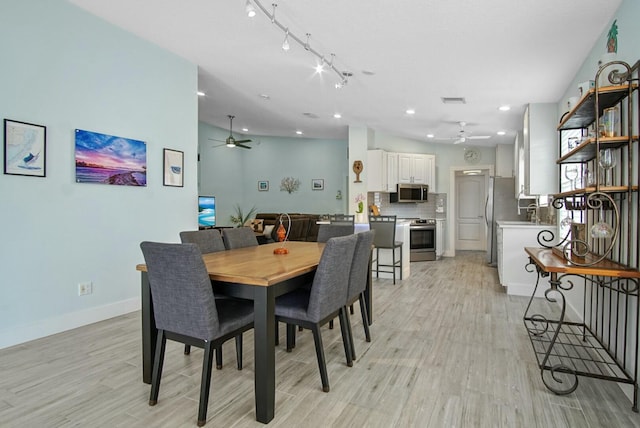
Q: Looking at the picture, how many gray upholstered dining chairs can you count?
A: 6